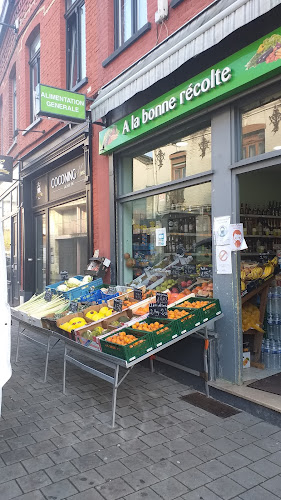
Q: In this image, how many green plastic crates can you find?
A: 4